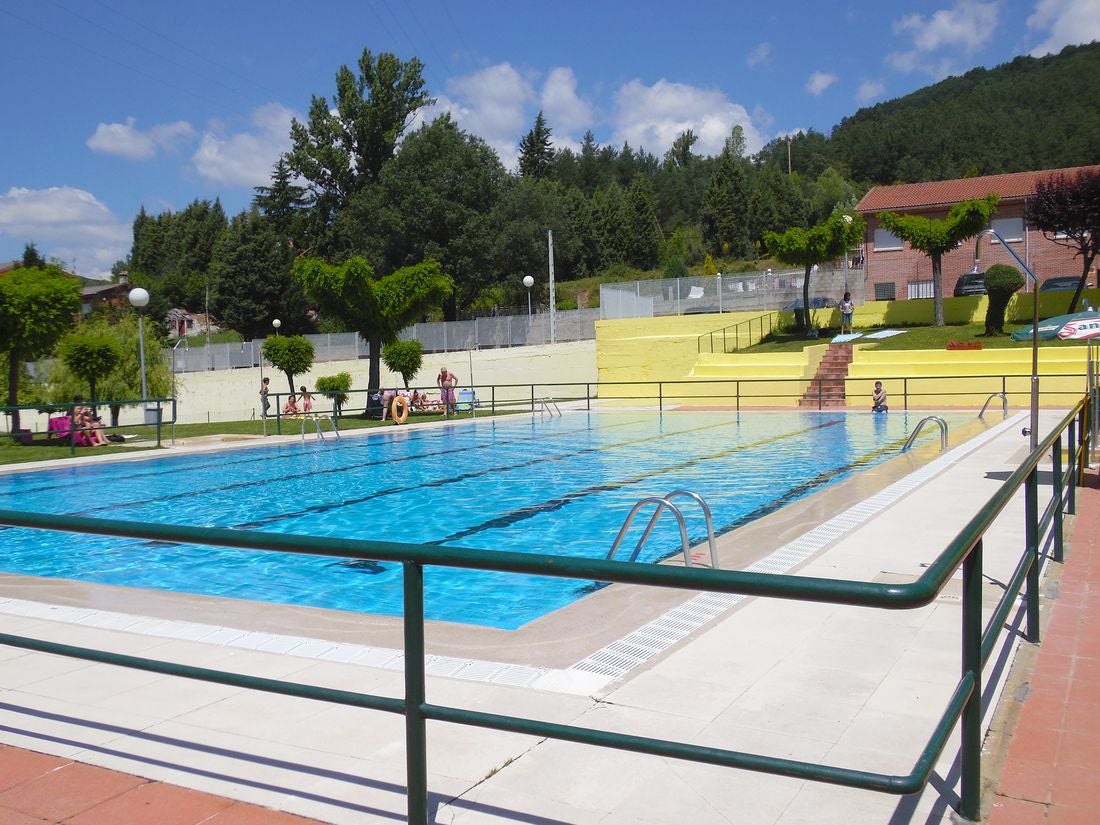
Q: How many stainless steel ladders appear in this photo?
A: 5